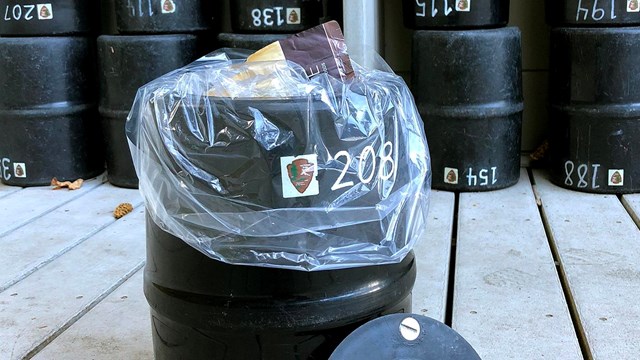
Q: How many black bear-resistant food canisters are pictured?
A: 11